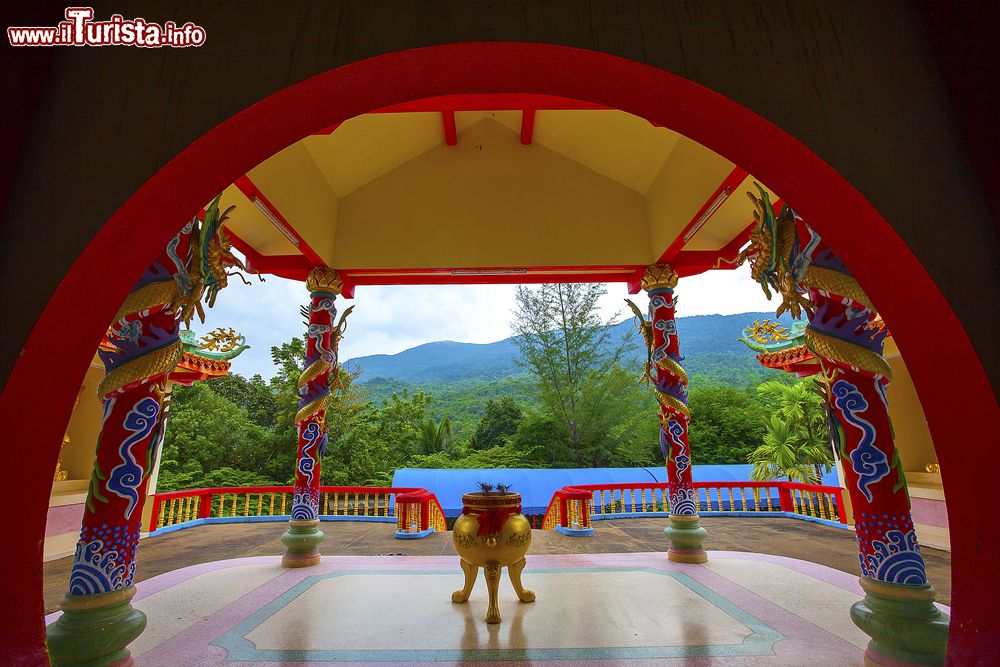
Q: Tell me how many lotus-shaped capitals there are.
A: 2